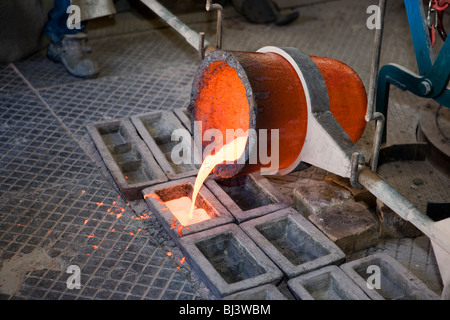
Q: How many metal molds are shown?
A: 10